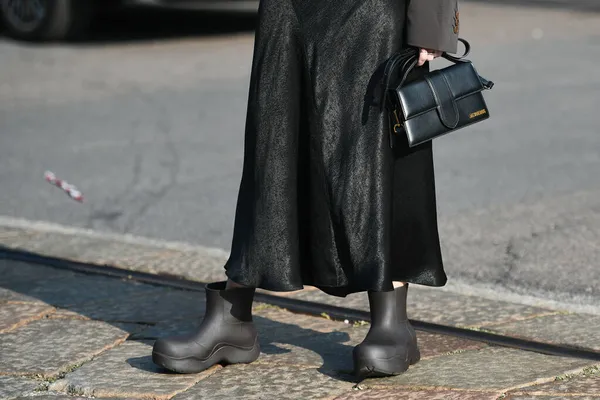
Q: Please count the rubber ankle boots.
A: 2